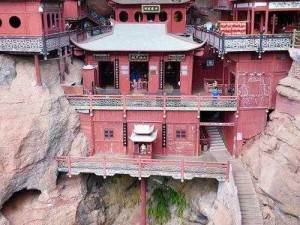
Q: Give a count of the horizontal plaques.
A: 4